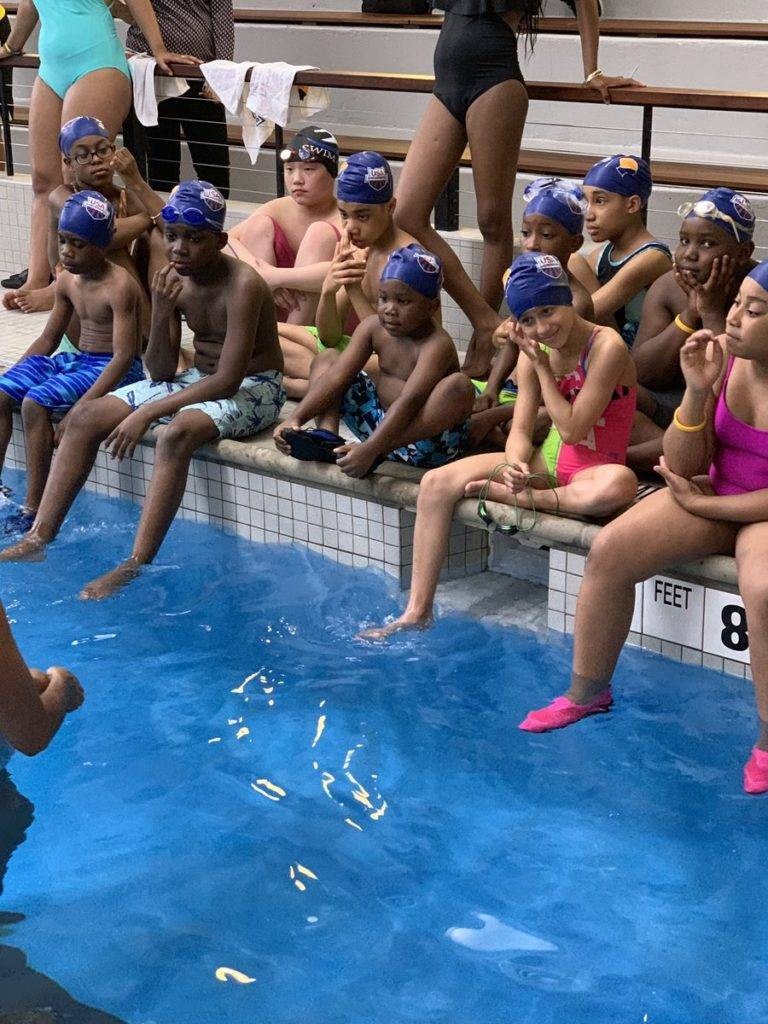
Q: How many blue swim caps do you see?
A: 10